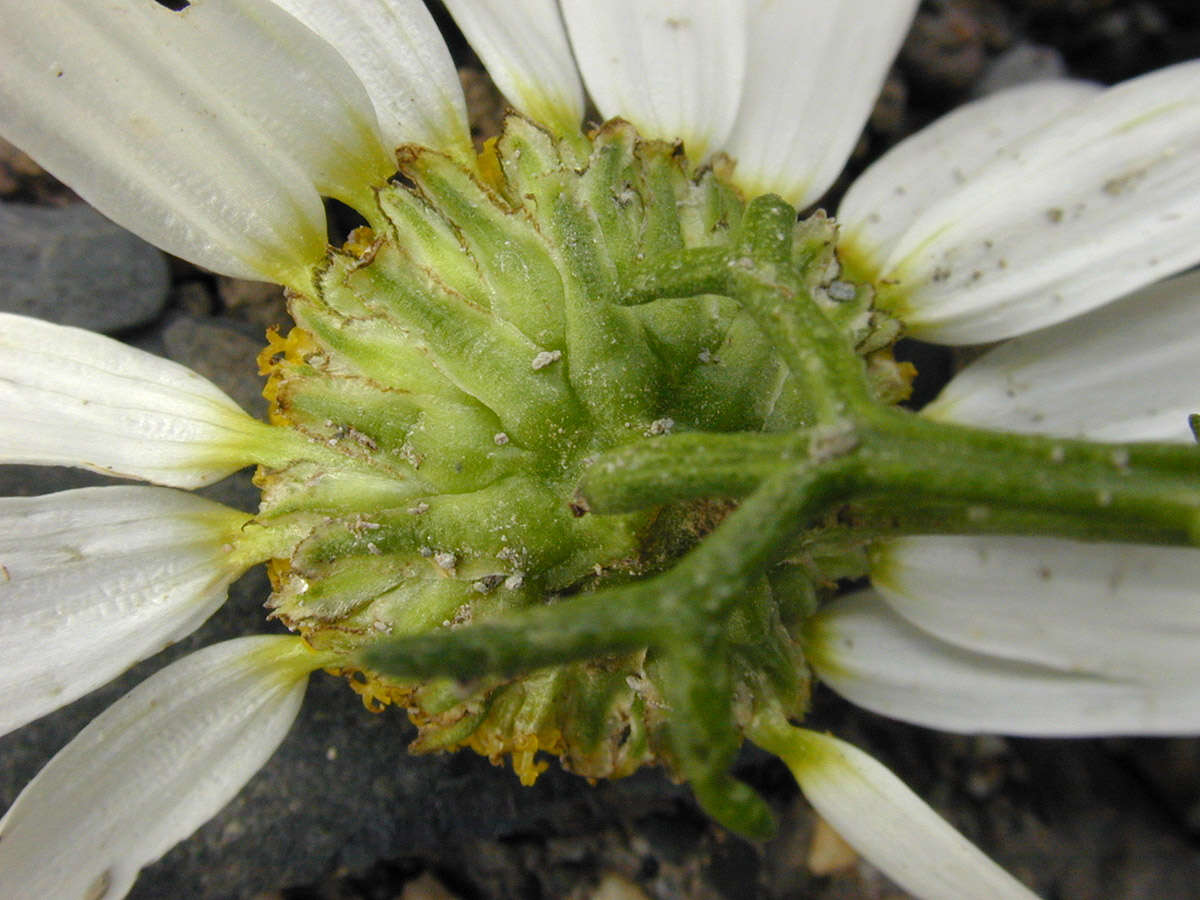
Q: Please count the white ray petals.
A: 15